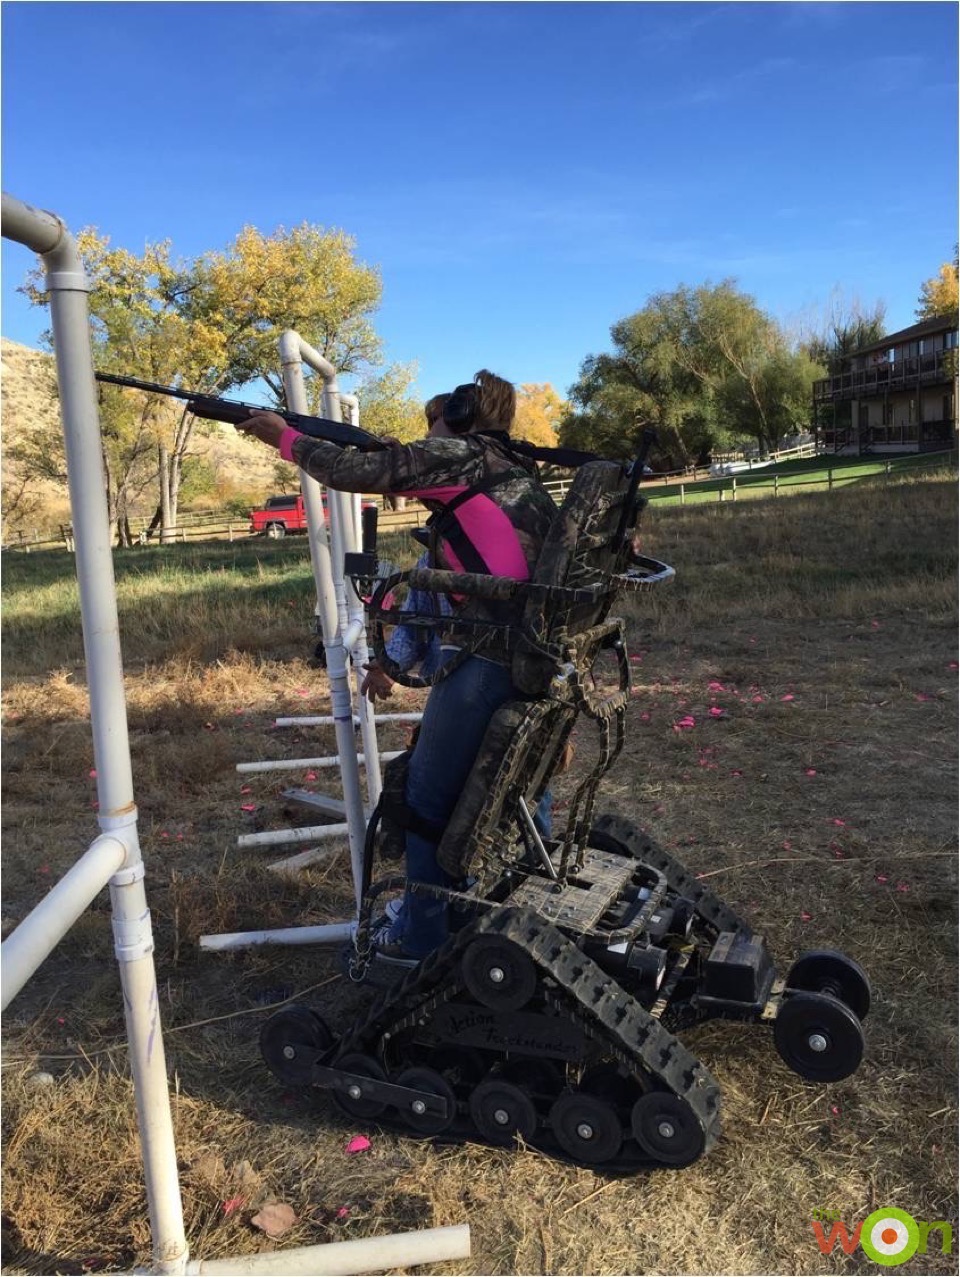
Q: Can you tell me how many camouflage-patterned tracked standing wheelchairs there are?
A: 1